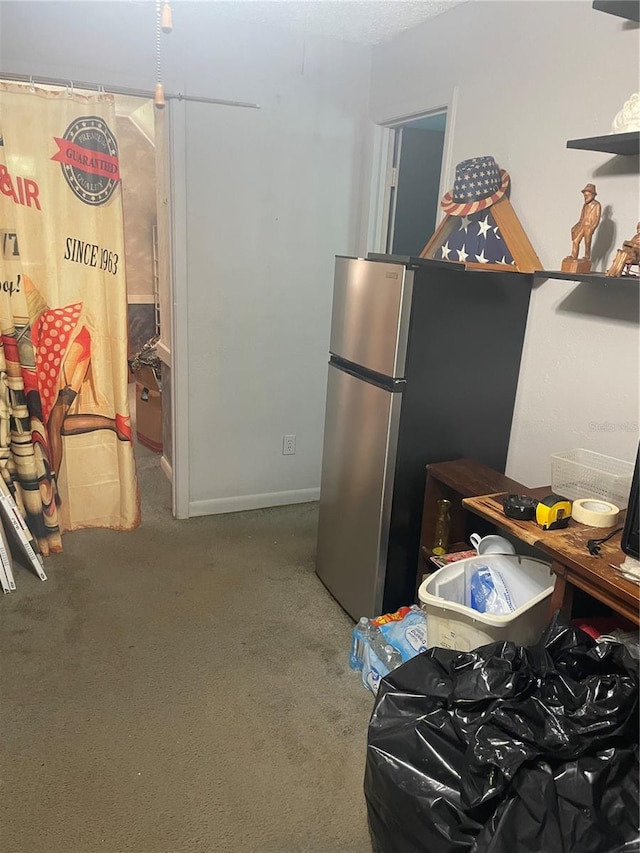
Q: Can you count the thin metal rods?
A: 1